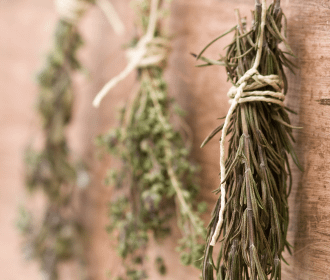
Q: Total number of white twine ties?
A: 3